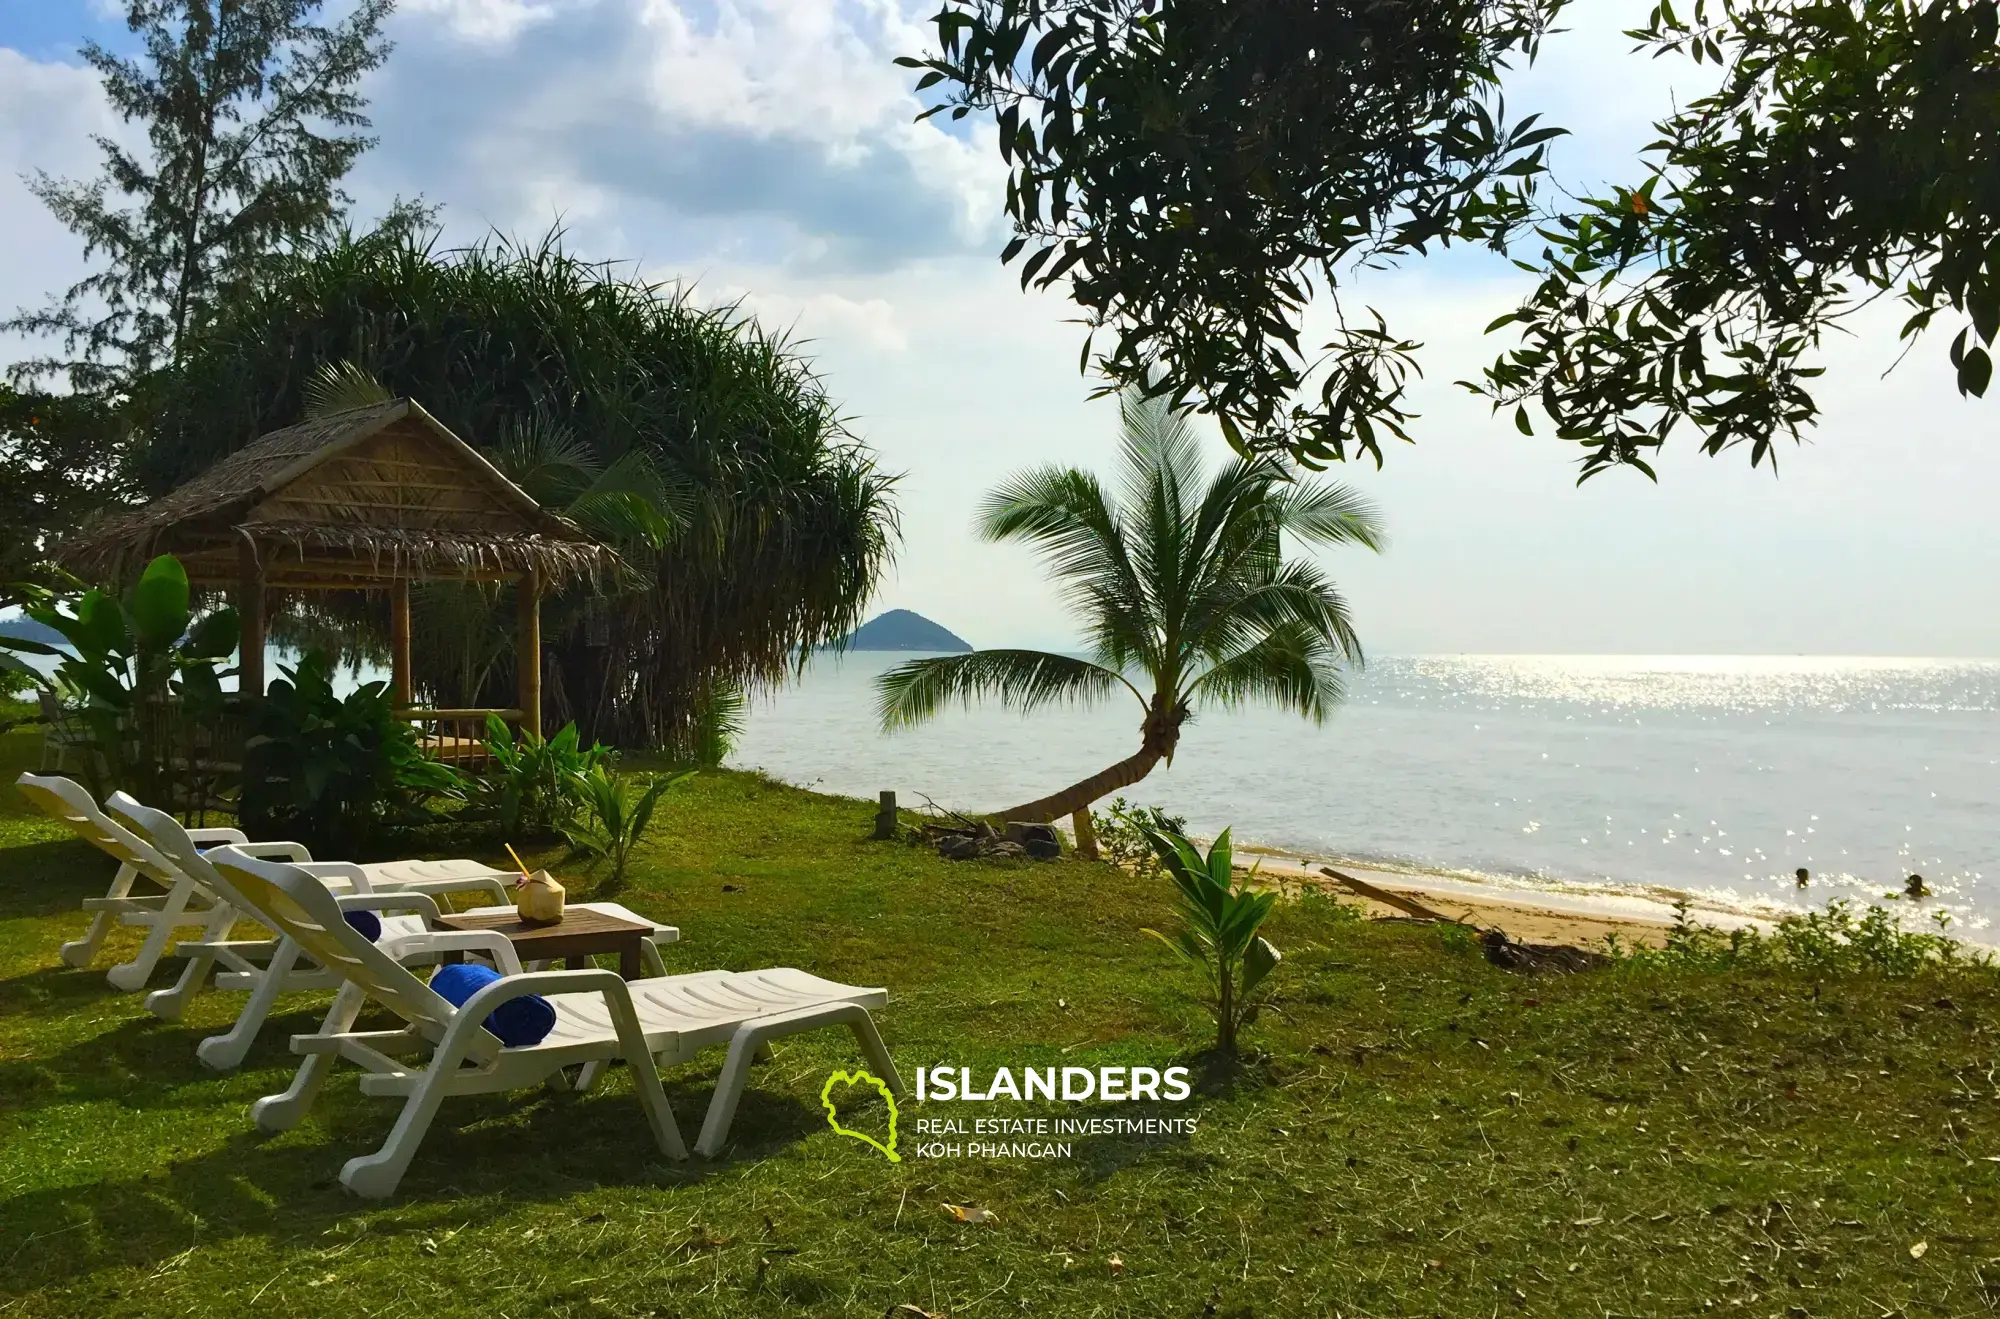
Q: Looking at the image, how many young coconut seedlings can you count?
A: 2